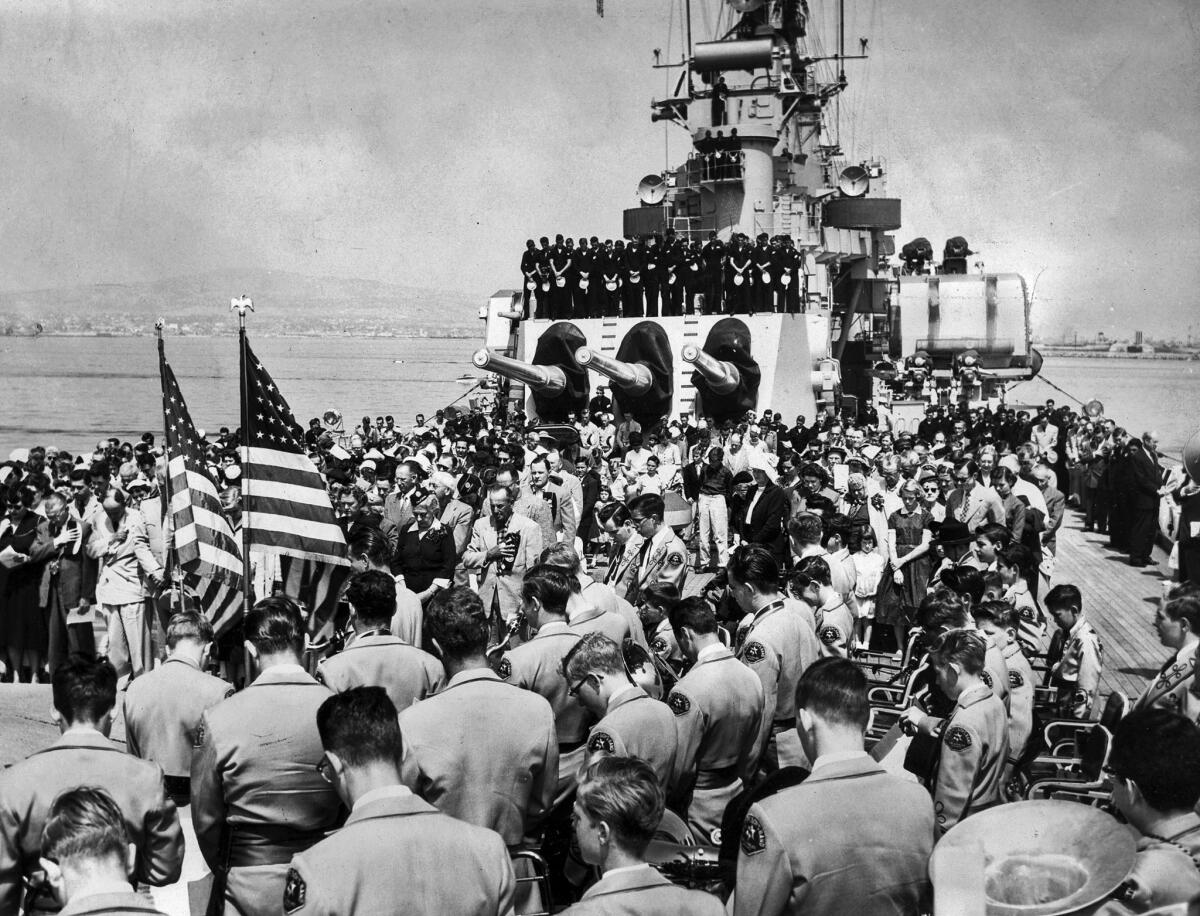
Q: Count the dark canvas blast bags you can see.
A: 3